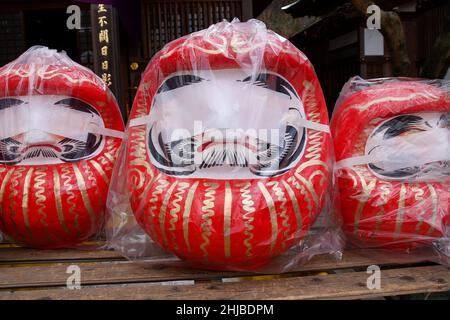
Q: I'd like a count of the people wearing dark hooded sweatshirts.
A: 0